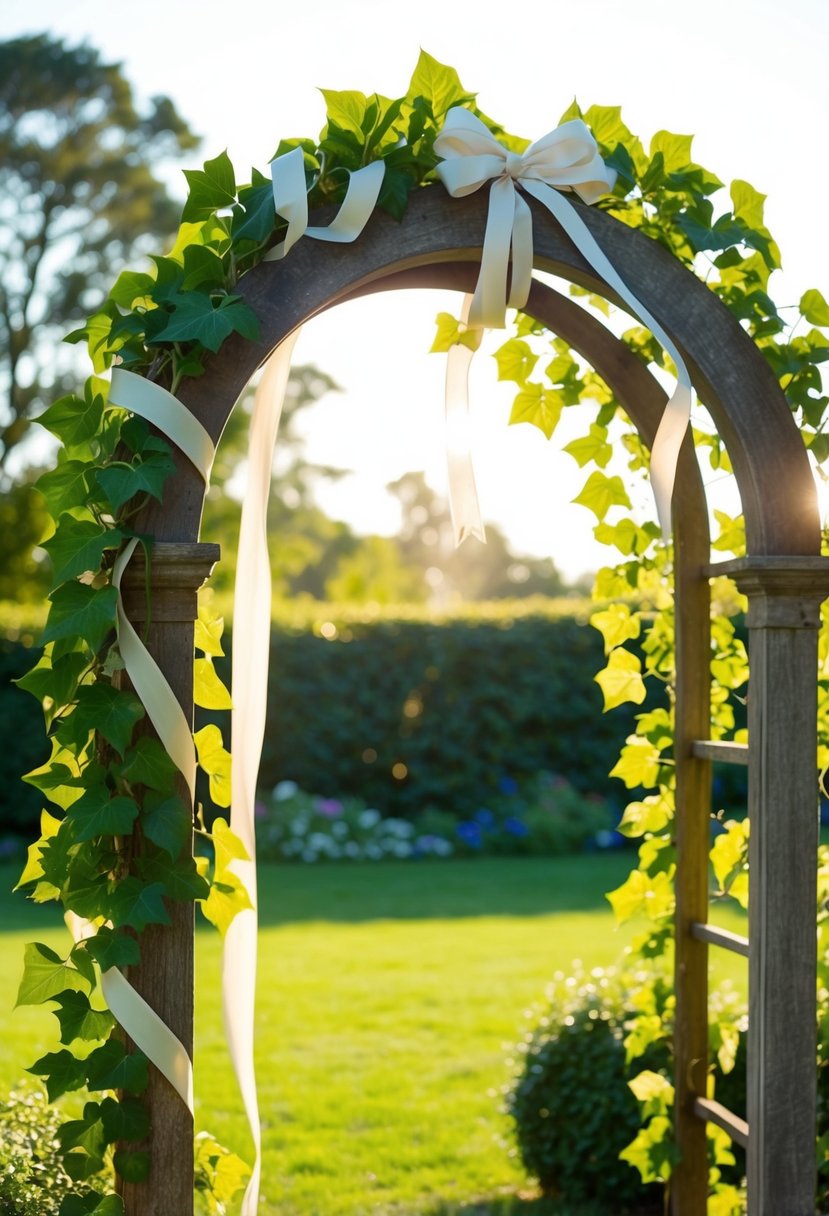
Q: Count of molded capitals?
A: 2